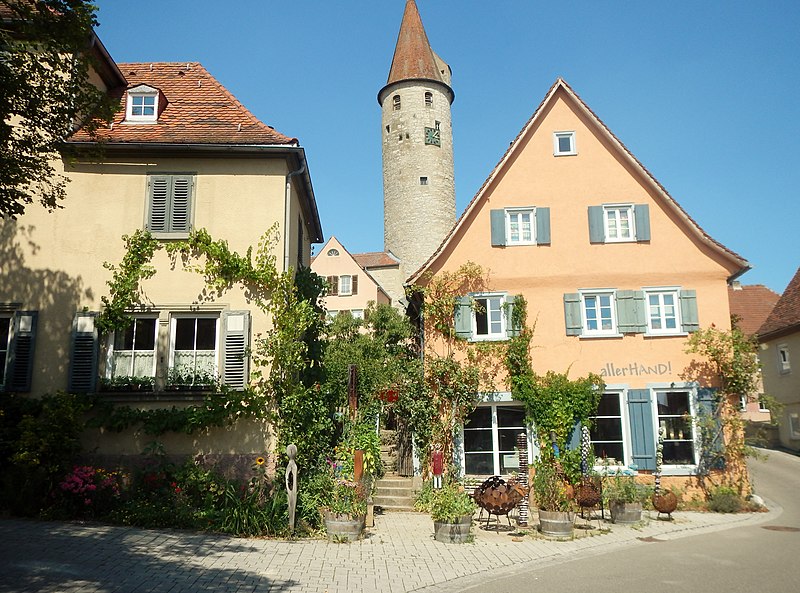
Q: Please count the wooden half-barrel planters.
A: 4